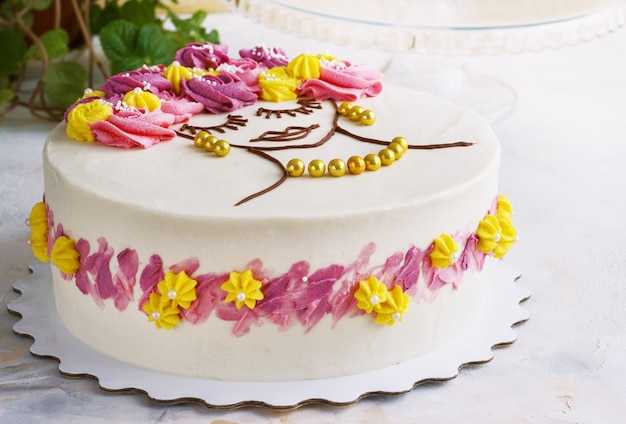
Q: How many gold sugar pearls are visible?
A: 14